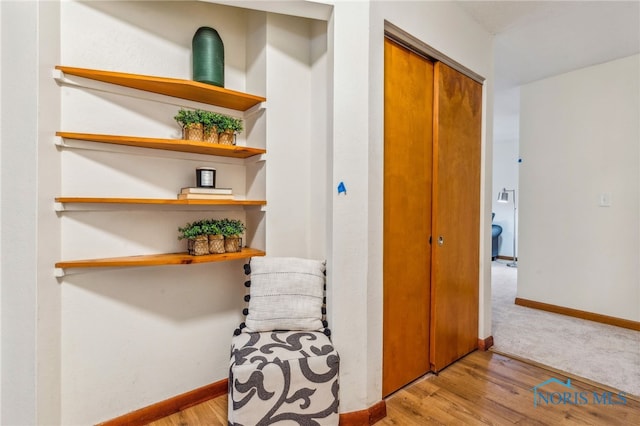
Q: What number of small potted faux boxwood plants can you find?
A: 6